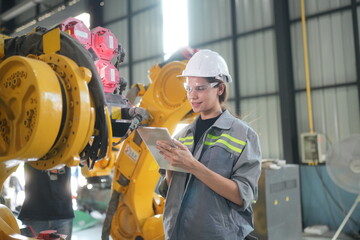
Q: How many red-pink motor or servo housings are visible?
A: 3